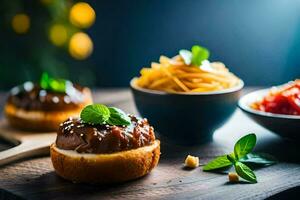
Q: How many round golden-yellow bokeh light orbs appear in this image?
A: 4